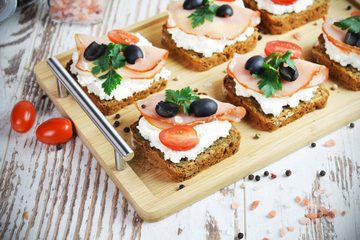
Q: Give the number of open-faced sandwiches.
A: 6